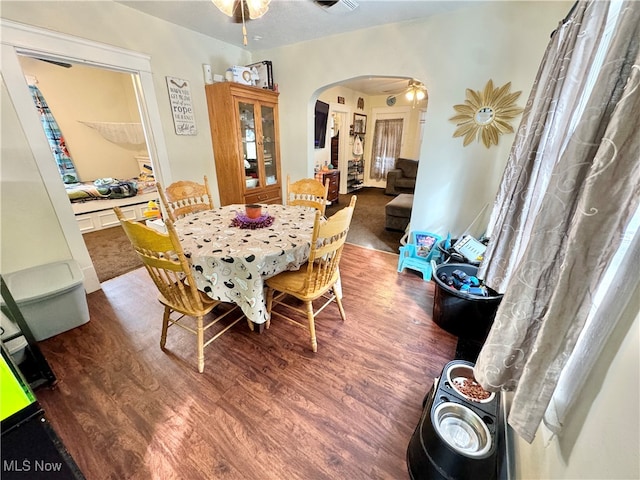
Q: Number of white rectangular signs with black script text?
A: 1